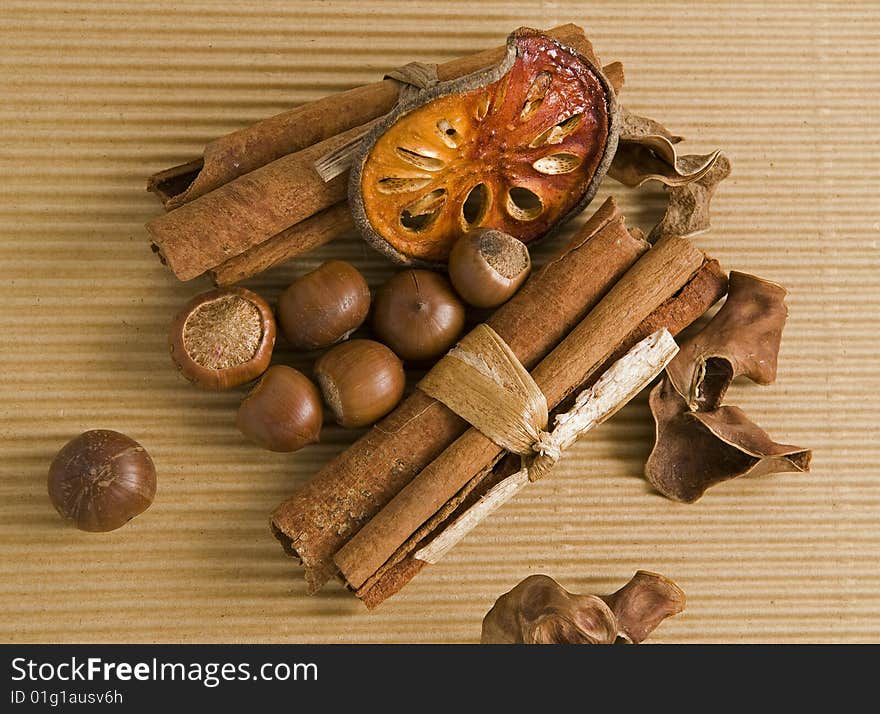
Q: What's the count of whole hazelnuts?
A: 7